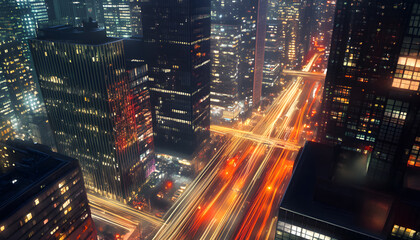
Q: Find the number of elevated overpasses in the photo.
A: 2